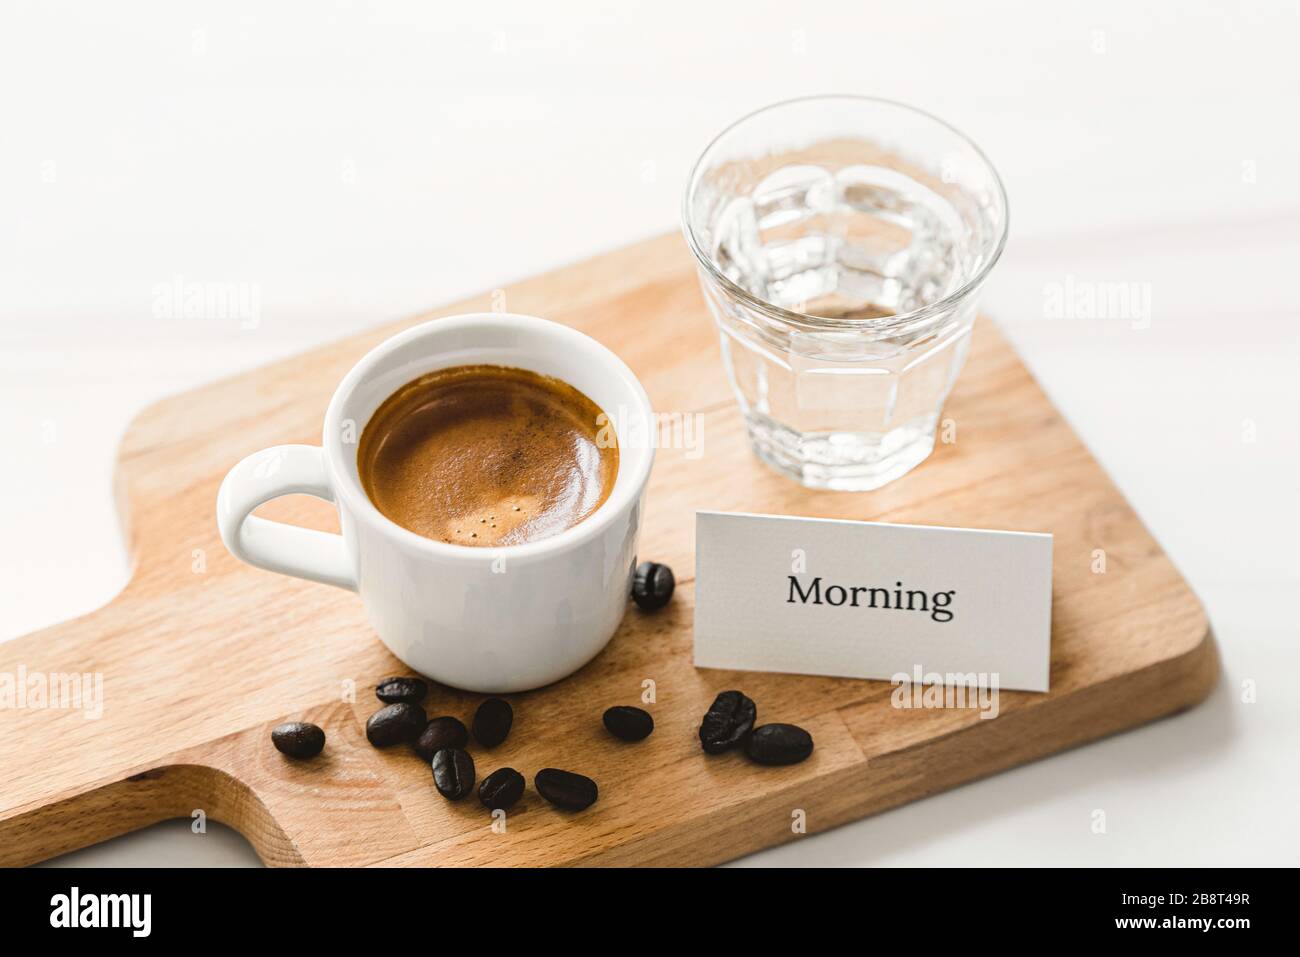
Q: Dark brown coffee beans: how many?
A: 12